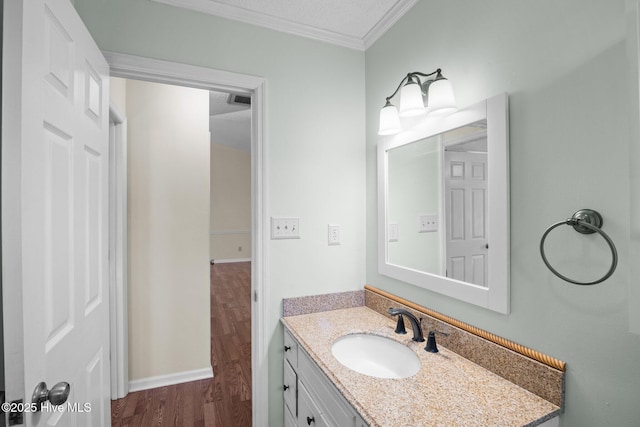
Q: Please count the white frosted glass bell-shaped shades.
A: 3